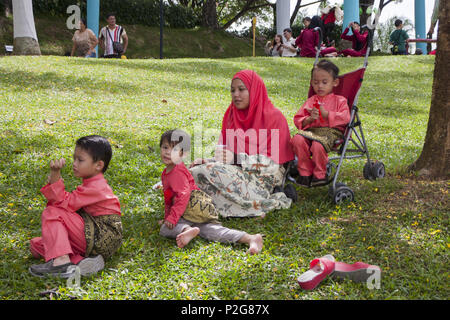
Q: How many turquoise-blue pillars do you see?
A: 3